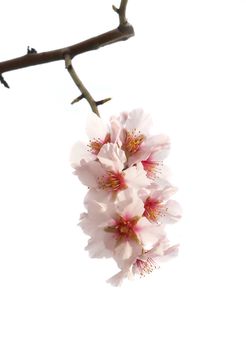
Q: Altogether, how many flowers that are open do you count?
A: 7